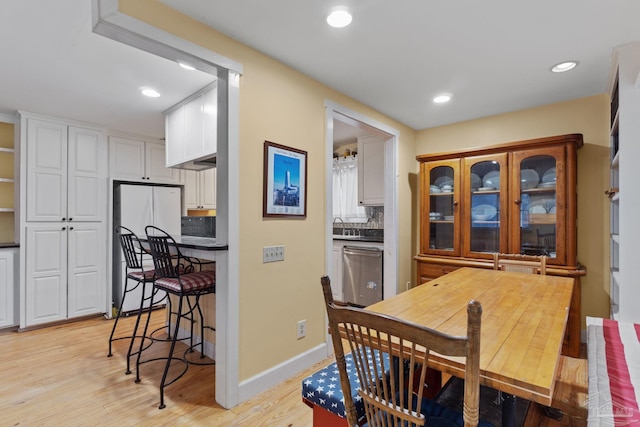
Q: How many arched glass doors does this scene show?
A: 3